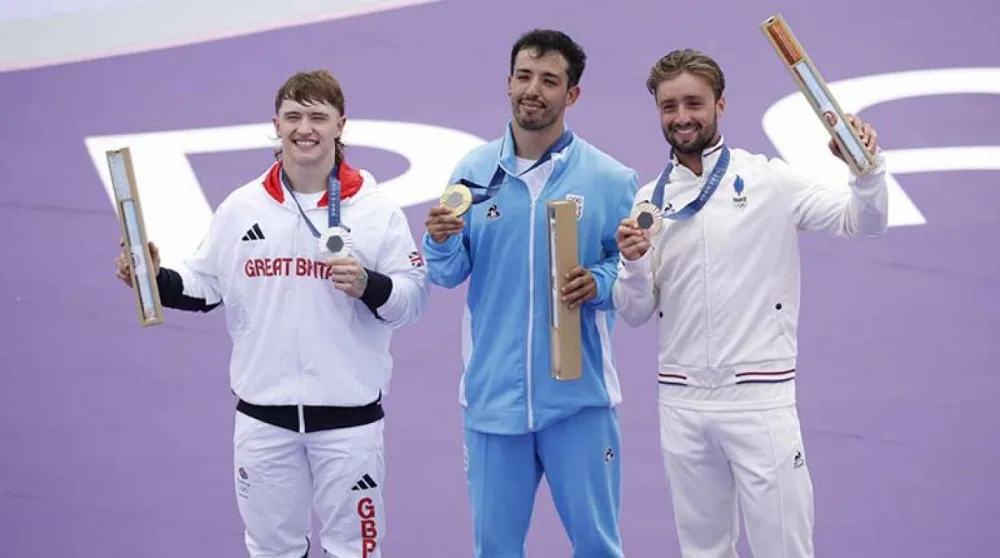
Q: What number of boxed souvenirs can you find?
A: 3